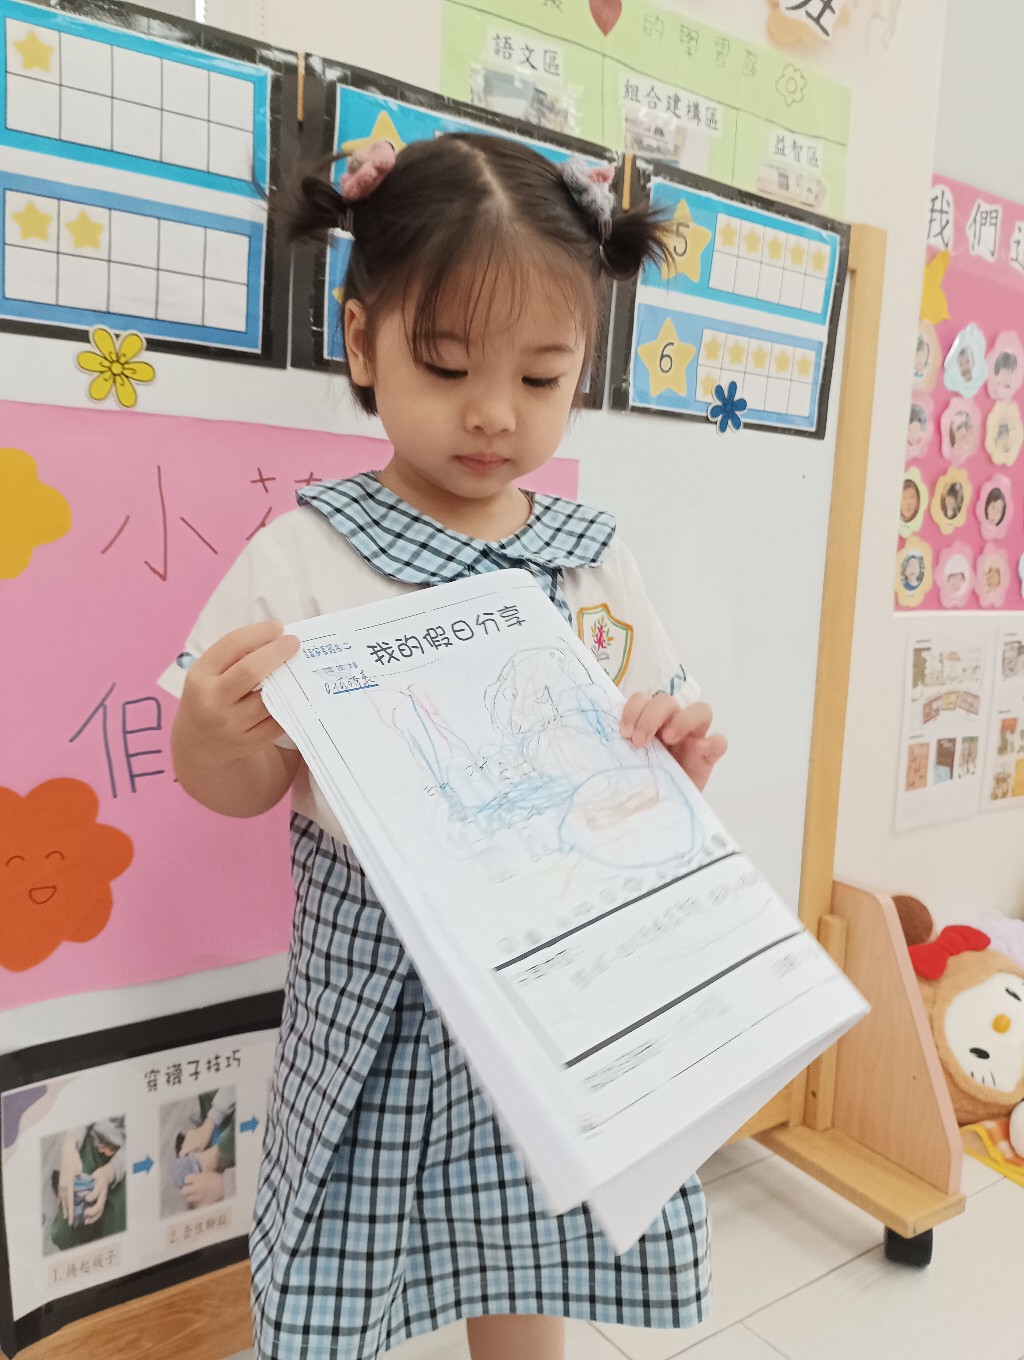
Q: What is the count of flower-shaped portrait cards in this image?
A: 12